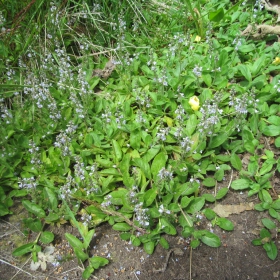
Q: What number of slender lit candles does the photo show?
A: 0